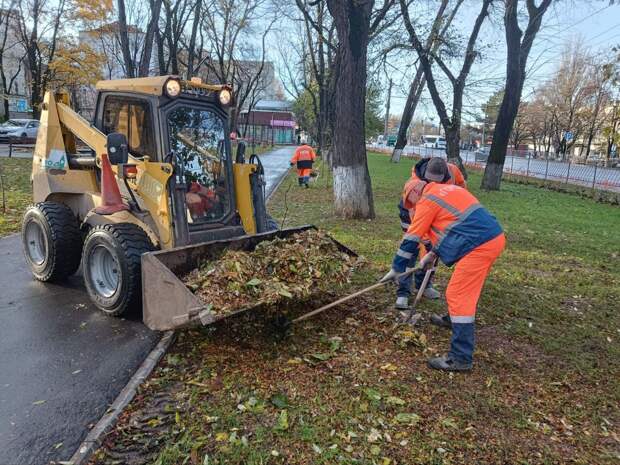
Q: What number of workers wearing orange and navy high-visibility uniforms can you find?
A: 3